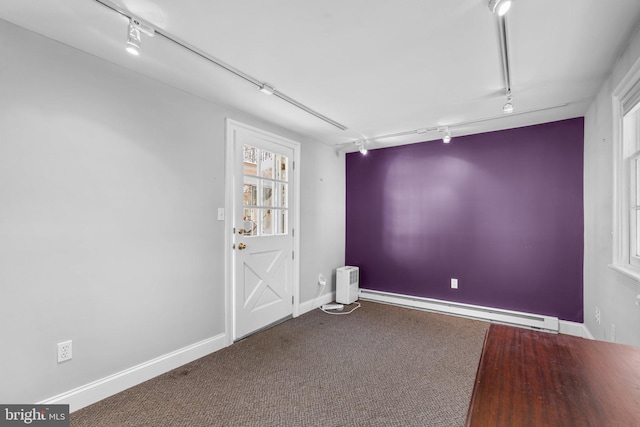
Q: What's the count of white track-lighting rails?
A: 3